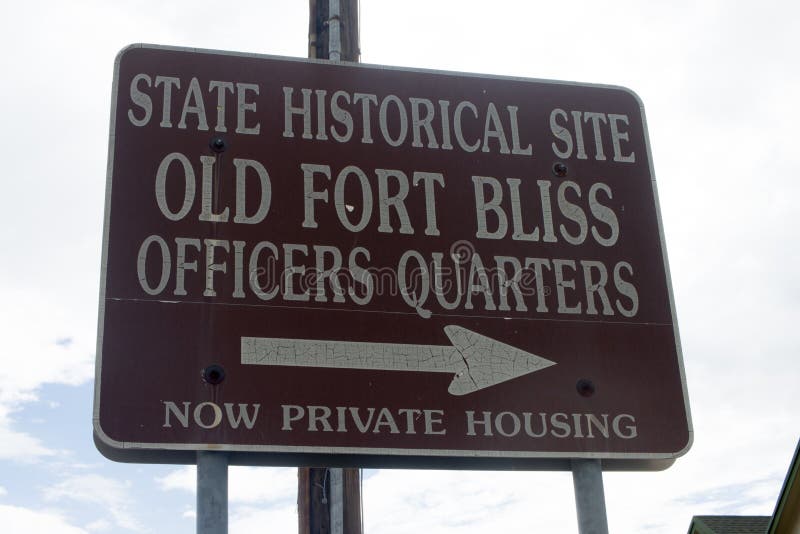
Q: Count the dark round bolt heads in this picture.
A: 4